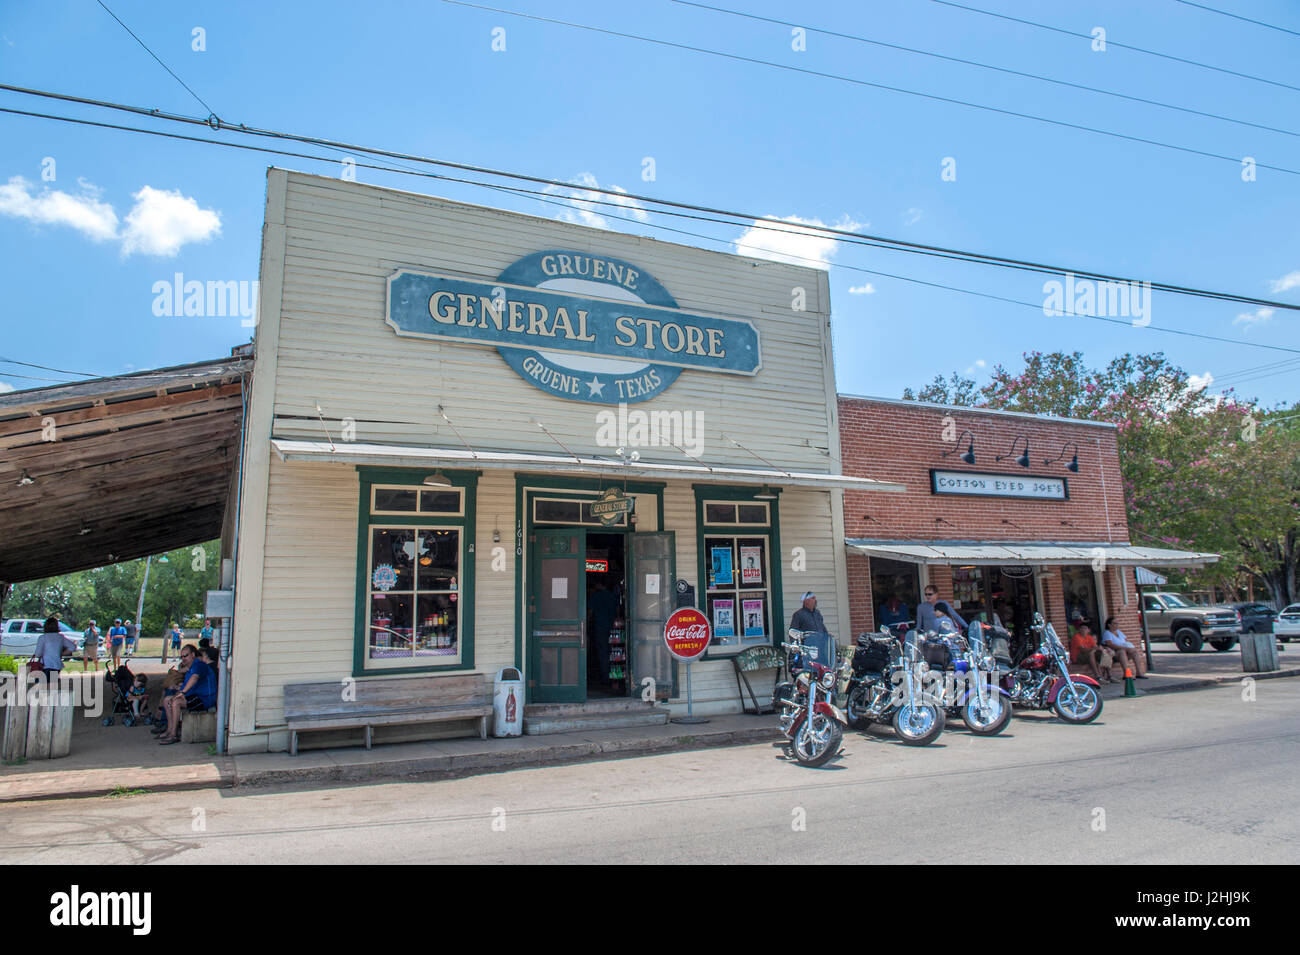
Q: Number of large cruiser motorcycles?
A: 4